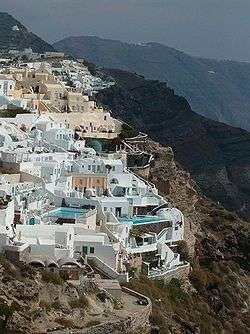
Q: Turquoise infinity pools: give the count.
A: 2